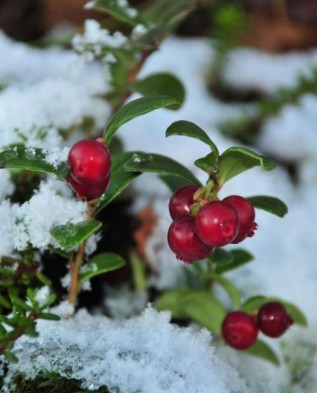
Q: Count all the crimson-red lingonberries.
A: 8